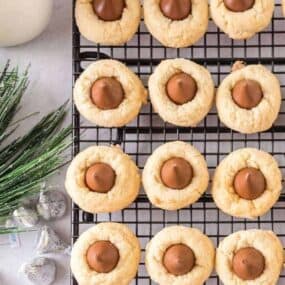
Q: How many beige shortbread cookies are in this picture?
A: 12